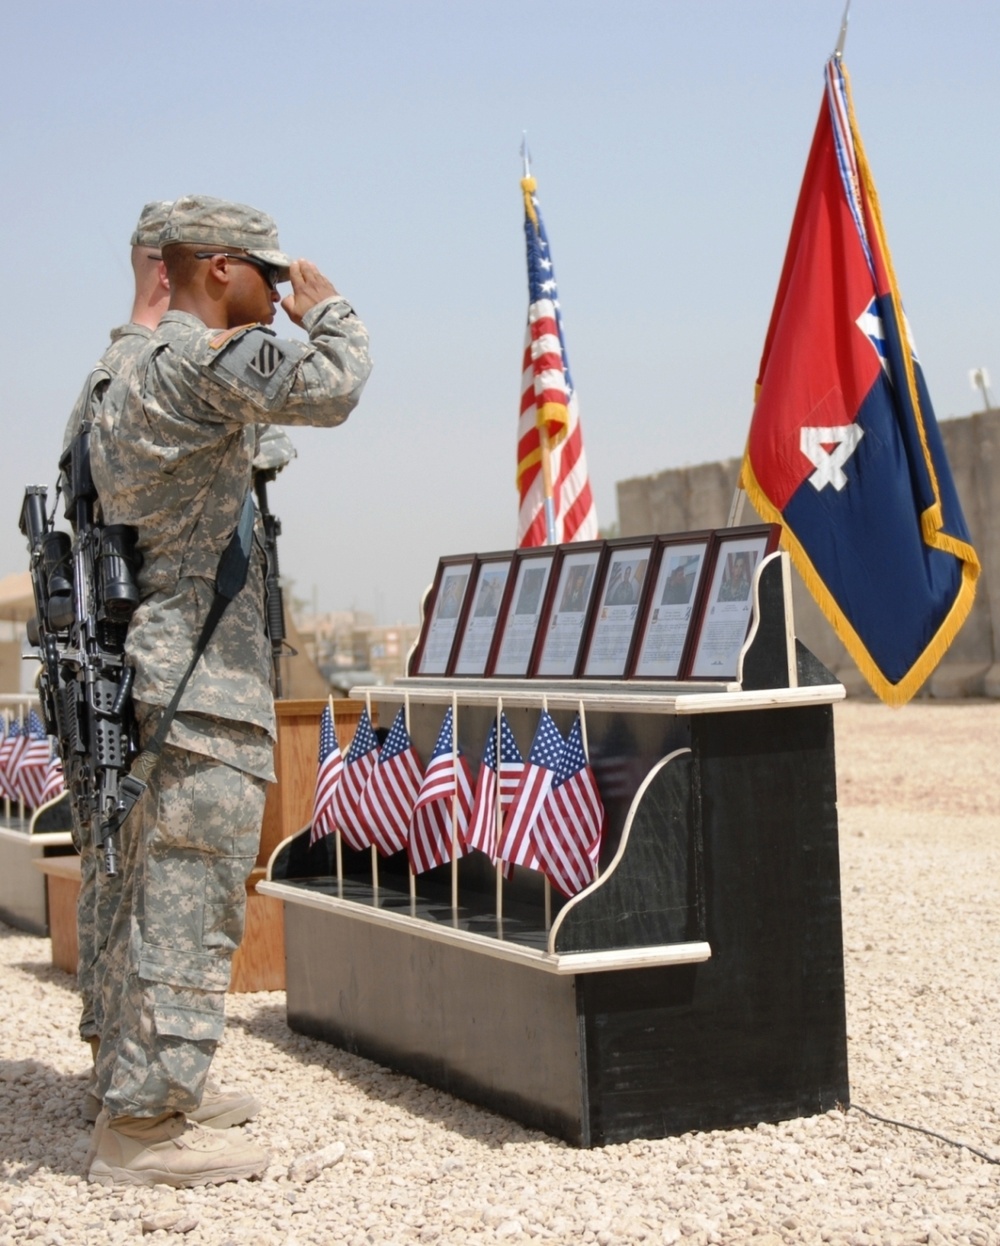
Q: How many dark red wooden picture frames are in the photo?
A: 7